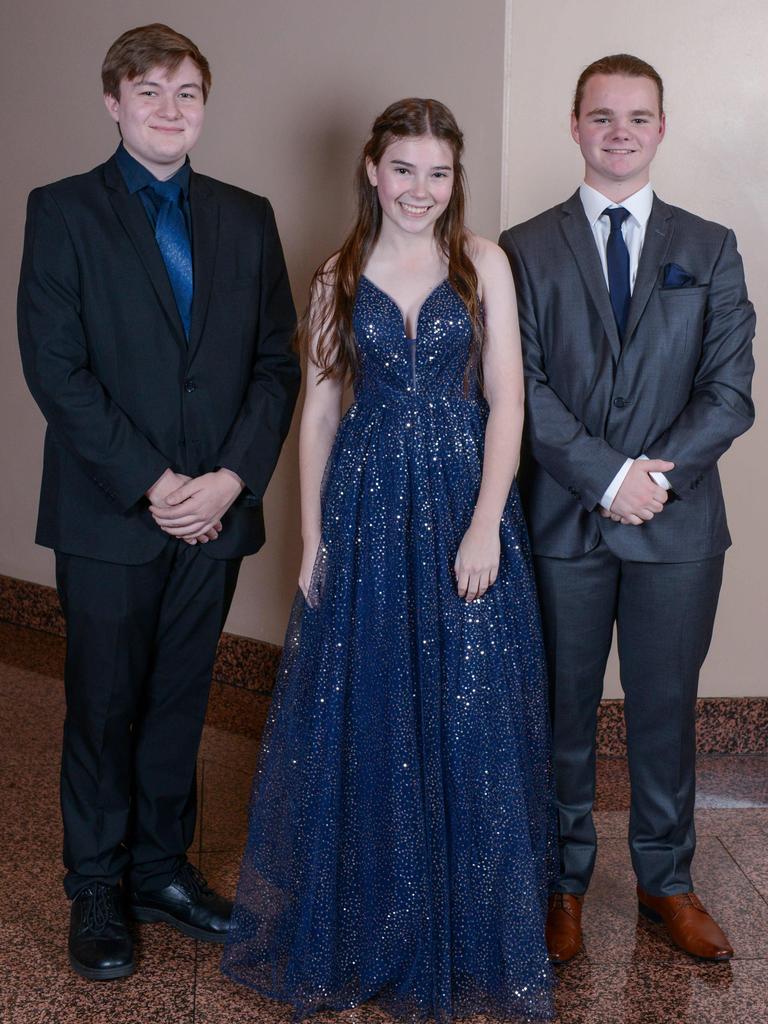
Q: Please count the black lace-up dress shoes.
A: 2